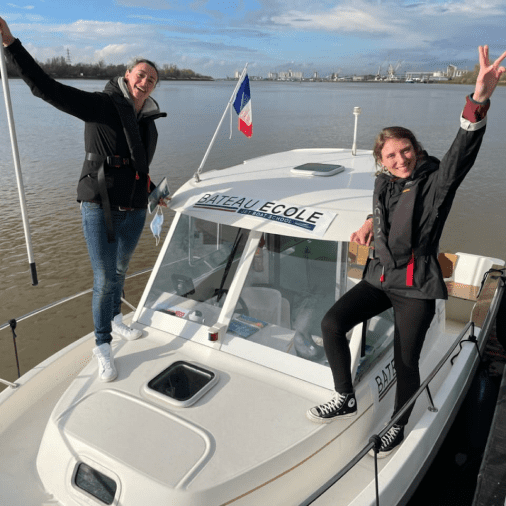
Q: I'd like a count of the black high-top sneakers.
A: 2